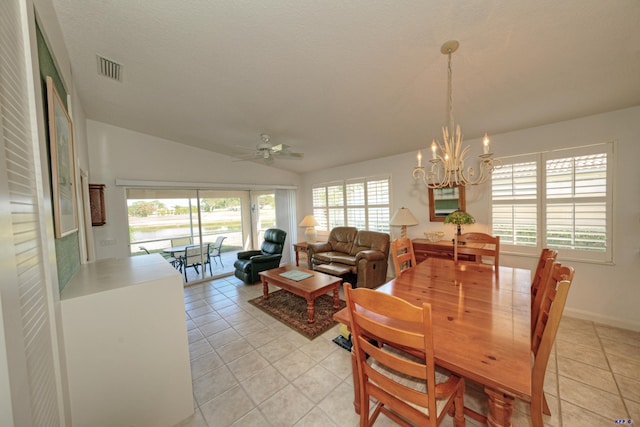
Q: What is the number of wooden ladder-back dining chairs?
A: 5